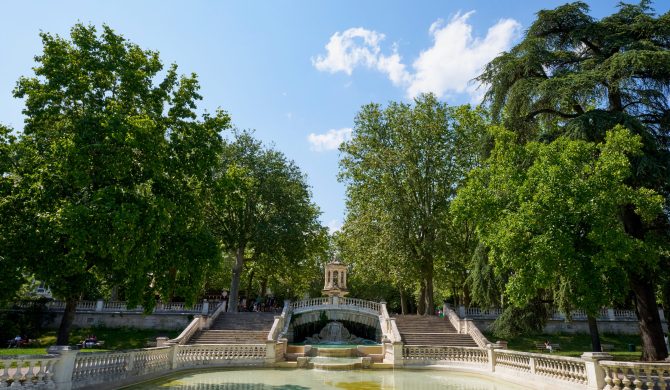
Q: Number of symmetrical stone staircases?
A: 2